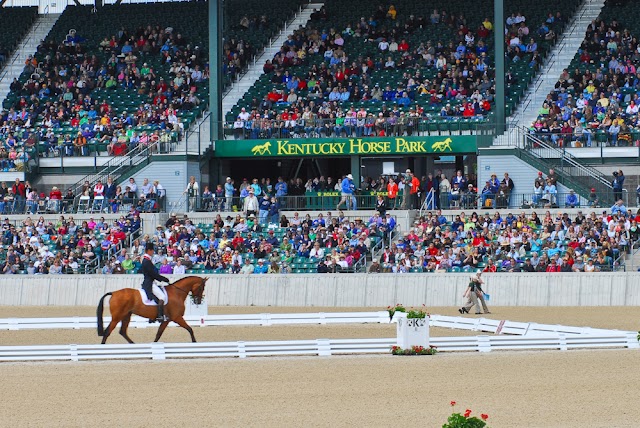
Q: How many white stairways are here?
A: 3